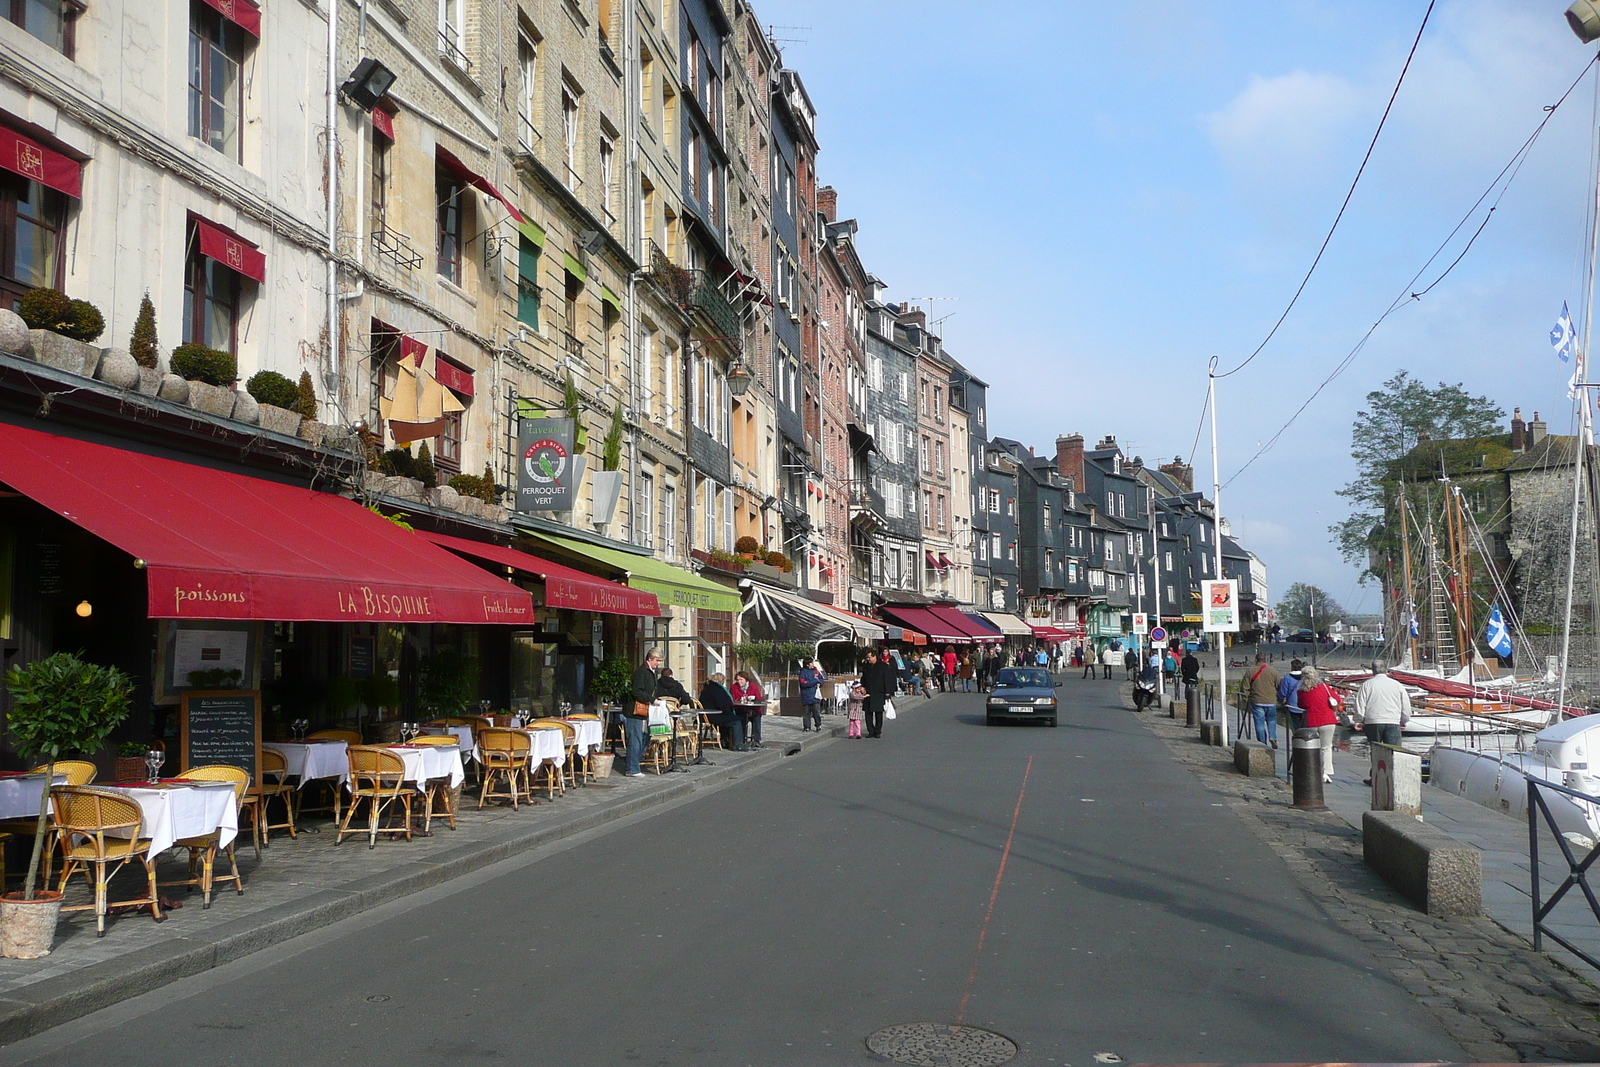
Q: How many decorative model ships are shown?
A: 1